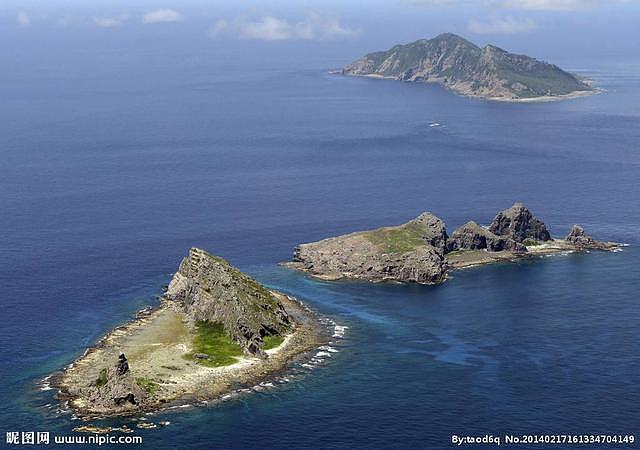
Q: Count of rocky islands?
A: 3